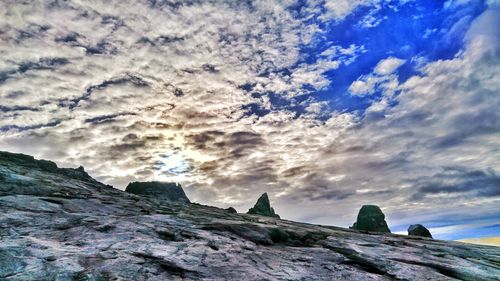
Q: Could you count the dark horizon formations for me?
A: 4